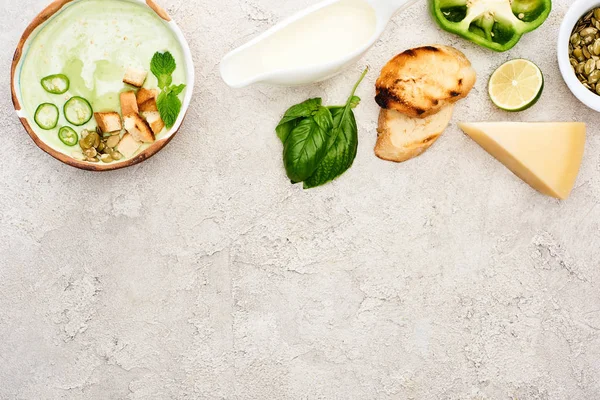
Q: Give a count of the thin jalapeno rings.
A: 4